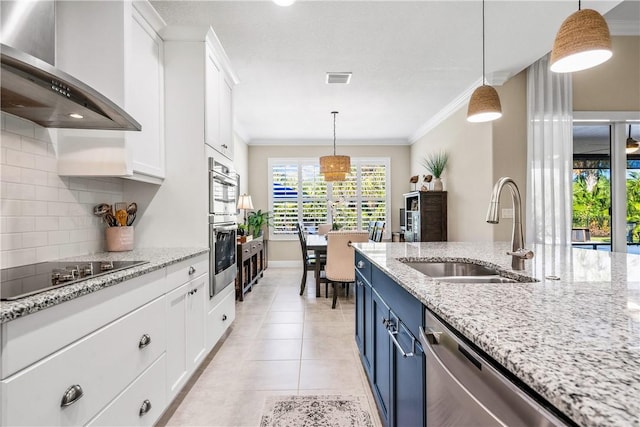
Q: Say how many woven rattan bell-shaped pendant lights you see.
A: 2